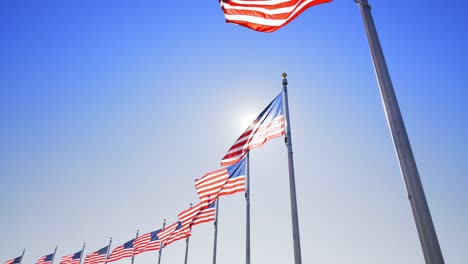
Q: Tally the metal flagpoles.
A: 11